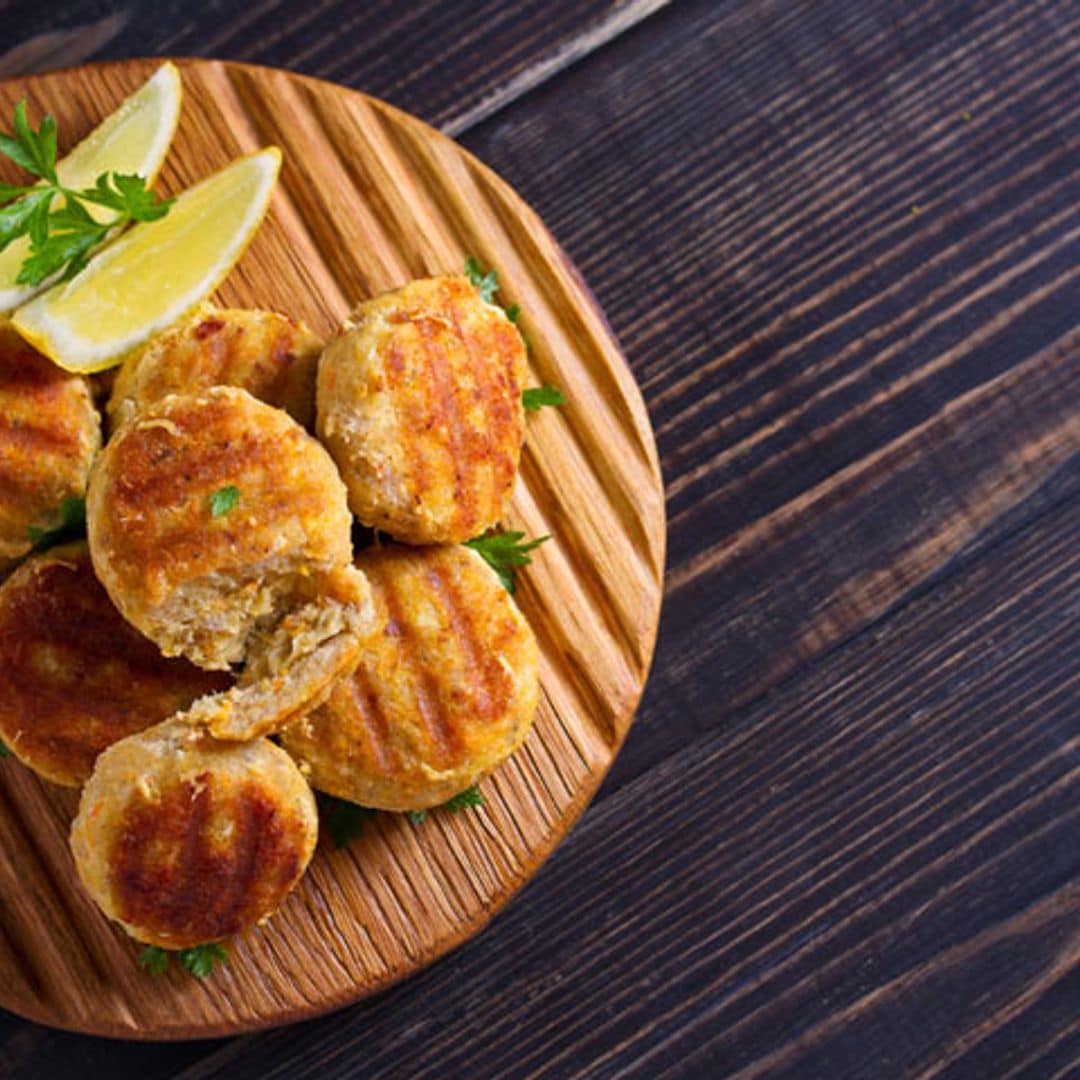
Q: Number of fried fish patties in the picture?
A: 7